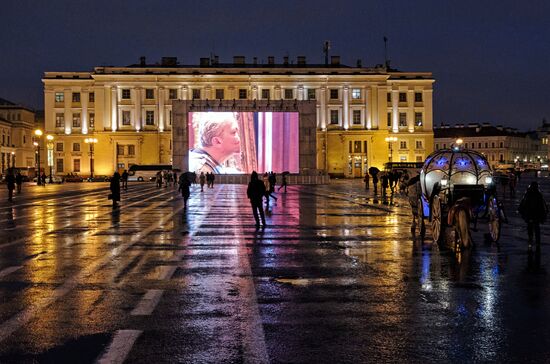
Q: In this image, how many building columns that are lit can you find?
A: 10